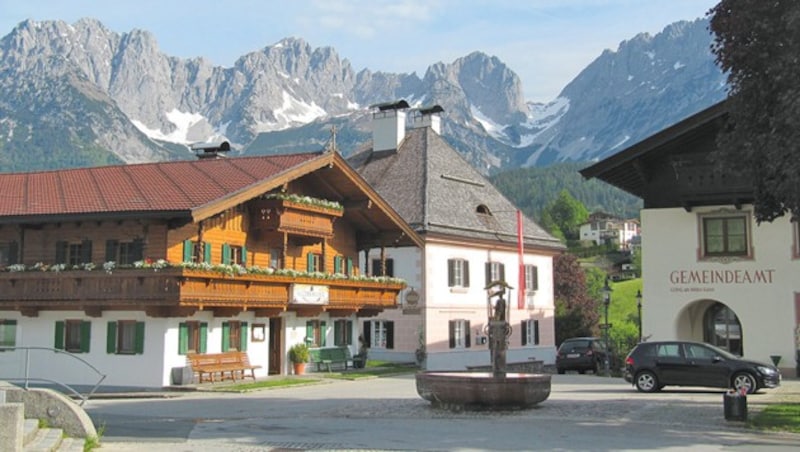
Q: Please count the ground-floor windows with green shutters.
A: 7